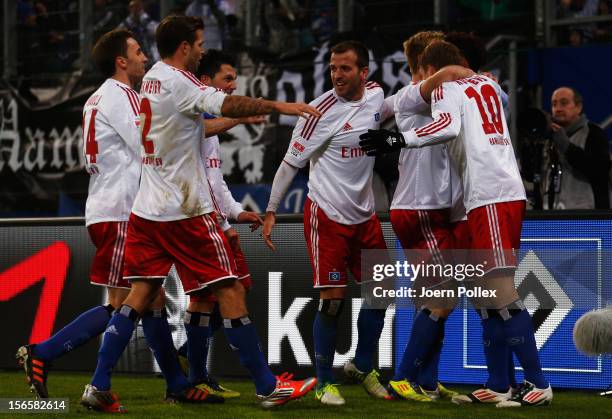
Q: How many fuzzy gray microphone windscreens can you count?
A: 1